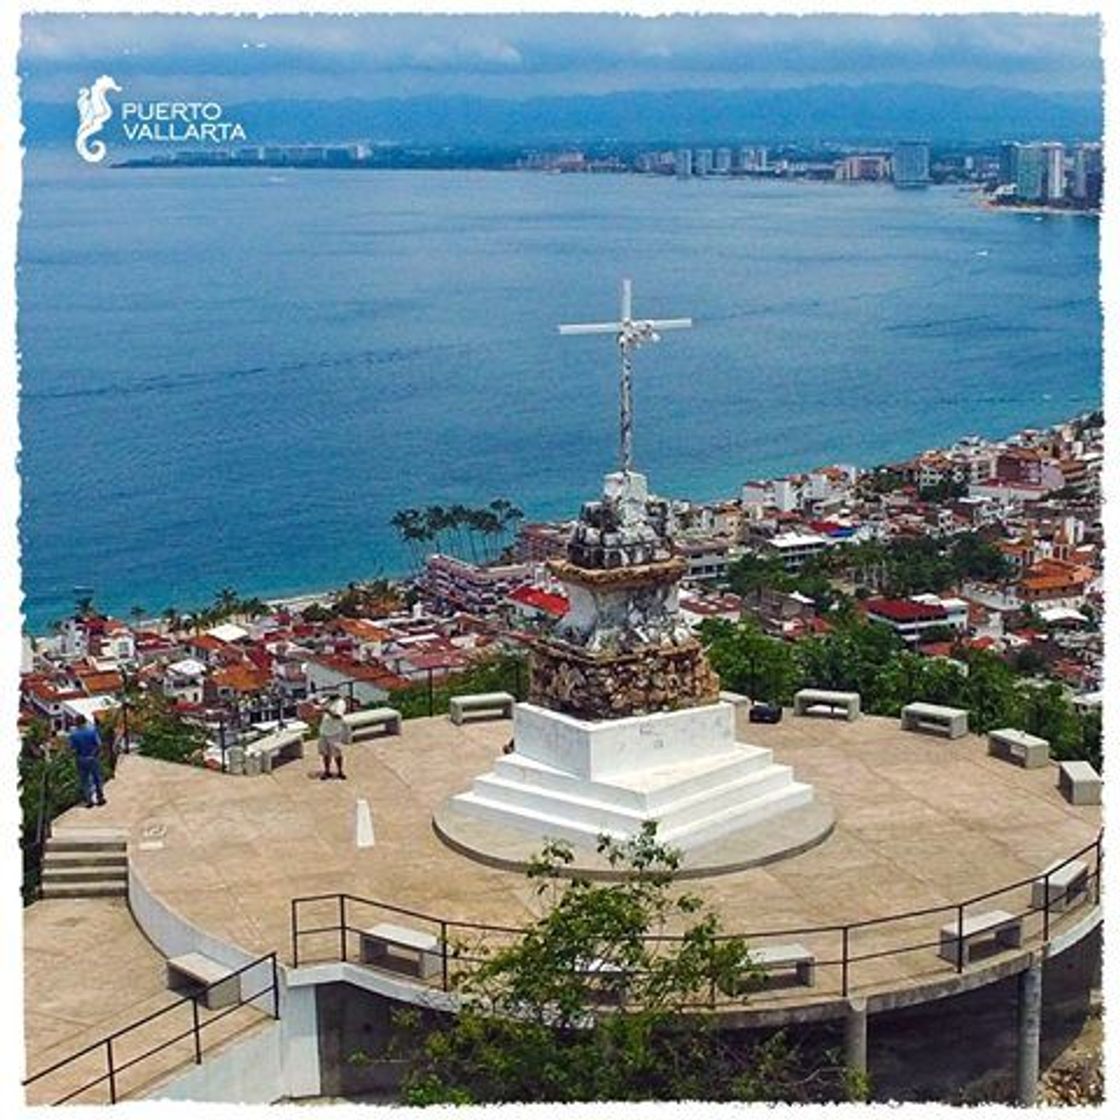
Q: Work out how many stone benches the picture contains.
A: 14